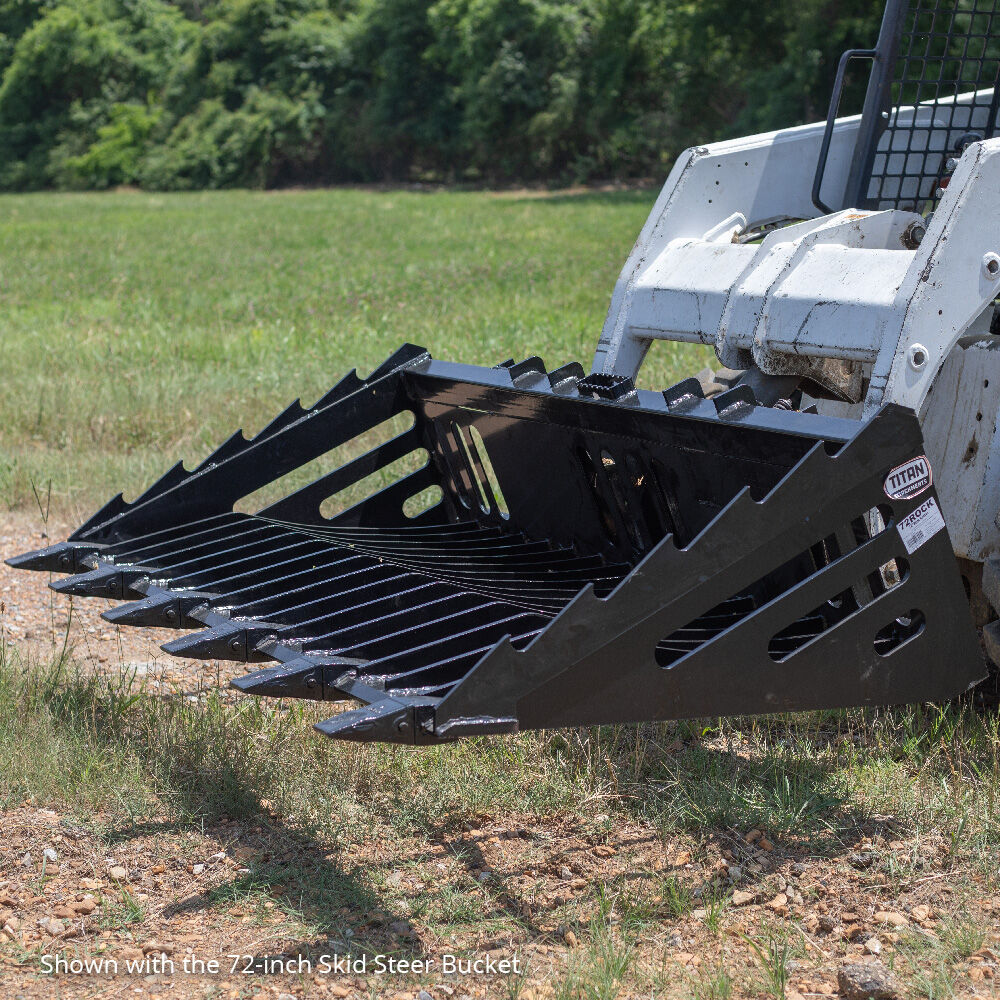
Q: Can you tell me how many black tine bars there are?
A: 15